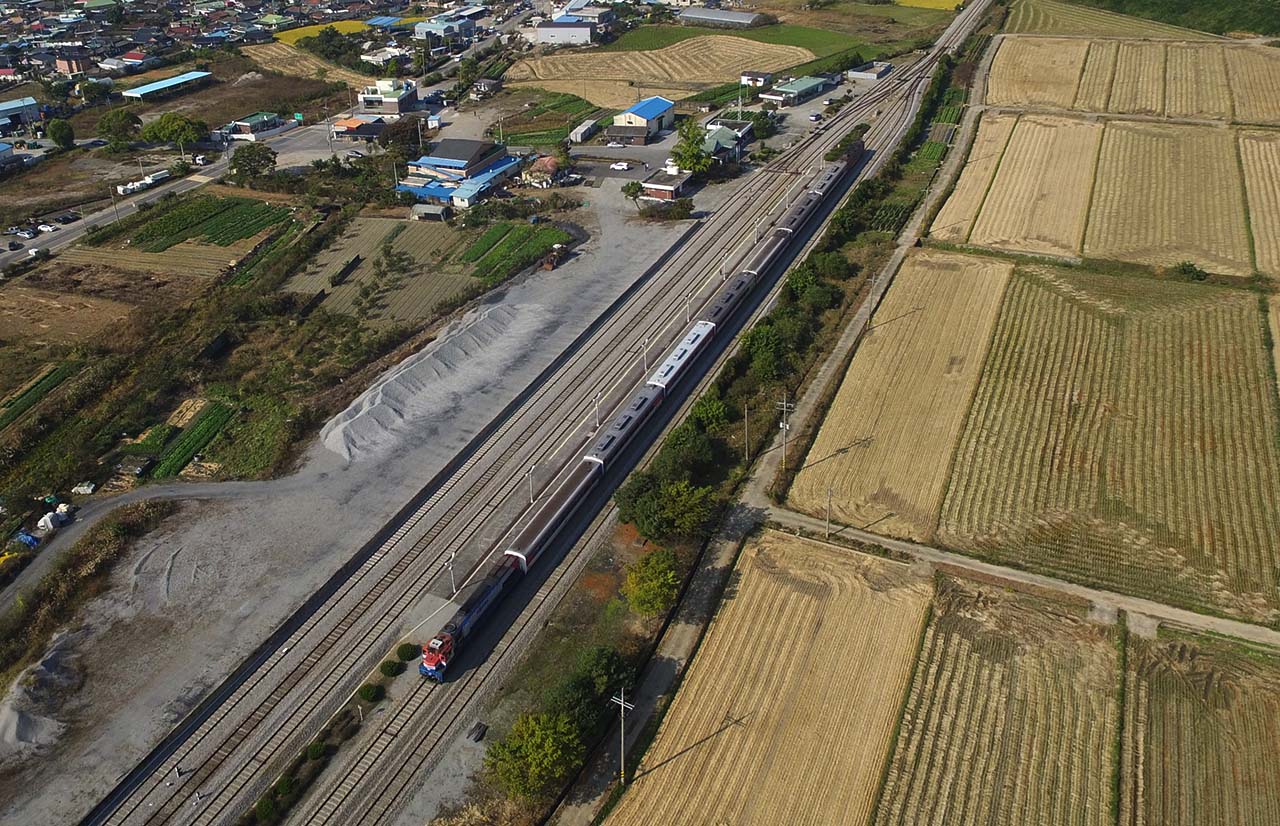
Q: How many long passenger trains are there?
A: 1